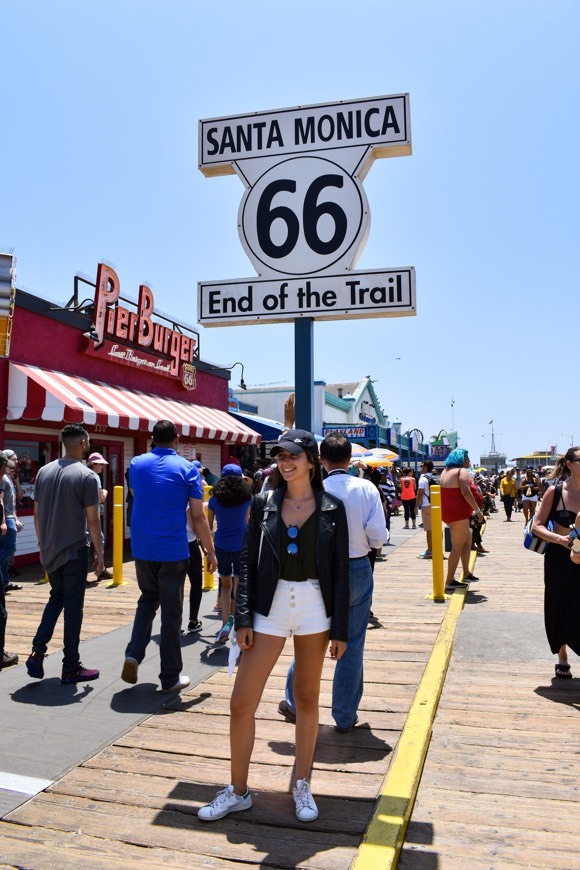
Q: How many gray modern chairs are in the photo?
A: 0